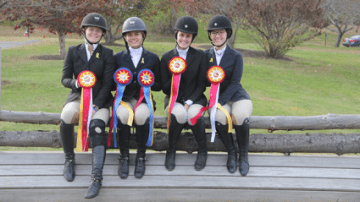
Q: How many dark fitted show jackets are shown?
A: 4